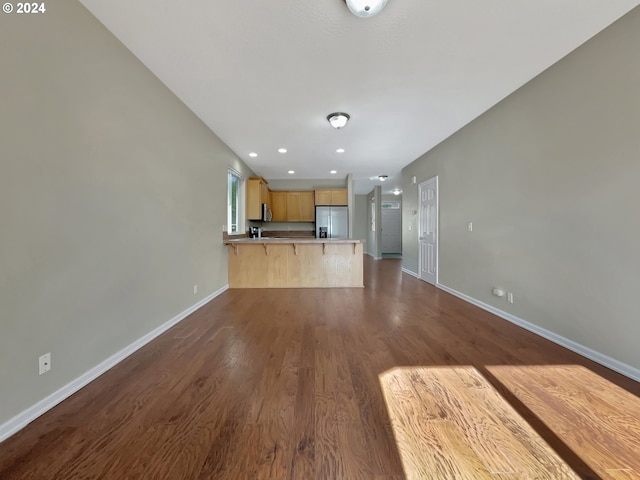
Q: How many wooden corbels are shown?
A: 5